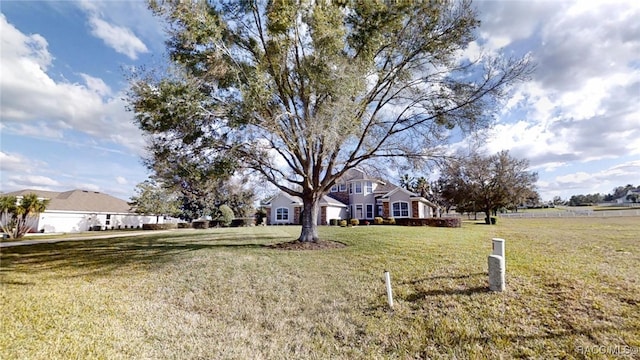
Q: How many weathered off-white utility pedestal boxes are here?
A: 2